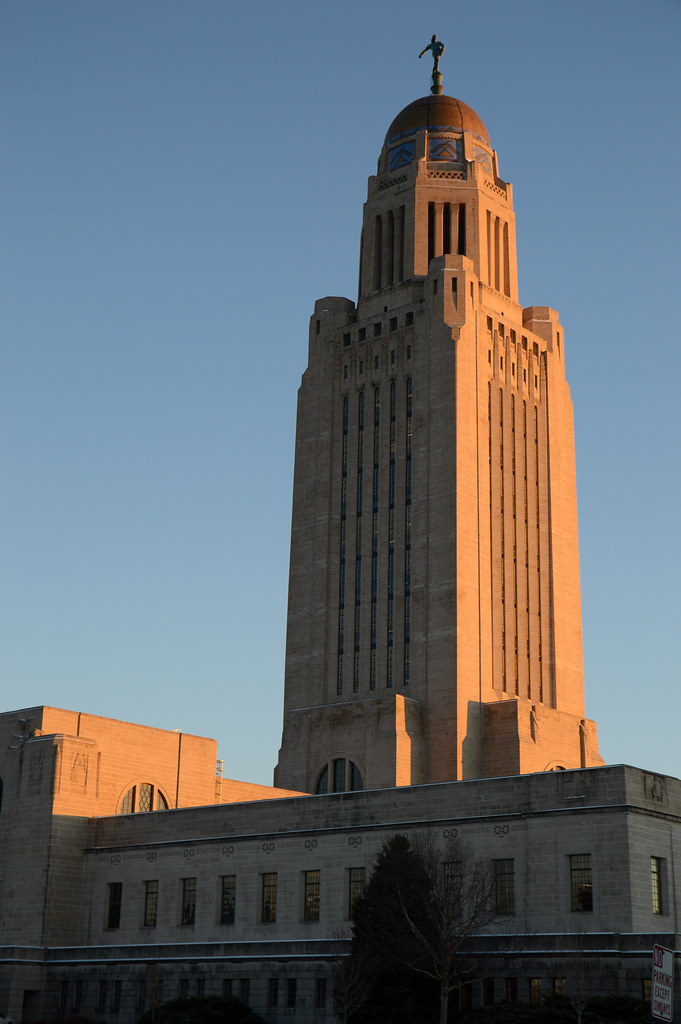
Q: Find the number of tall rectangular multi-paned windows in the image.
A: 11